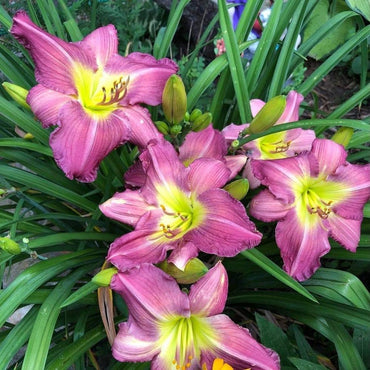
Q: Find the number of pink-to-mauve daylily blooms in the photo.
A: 6